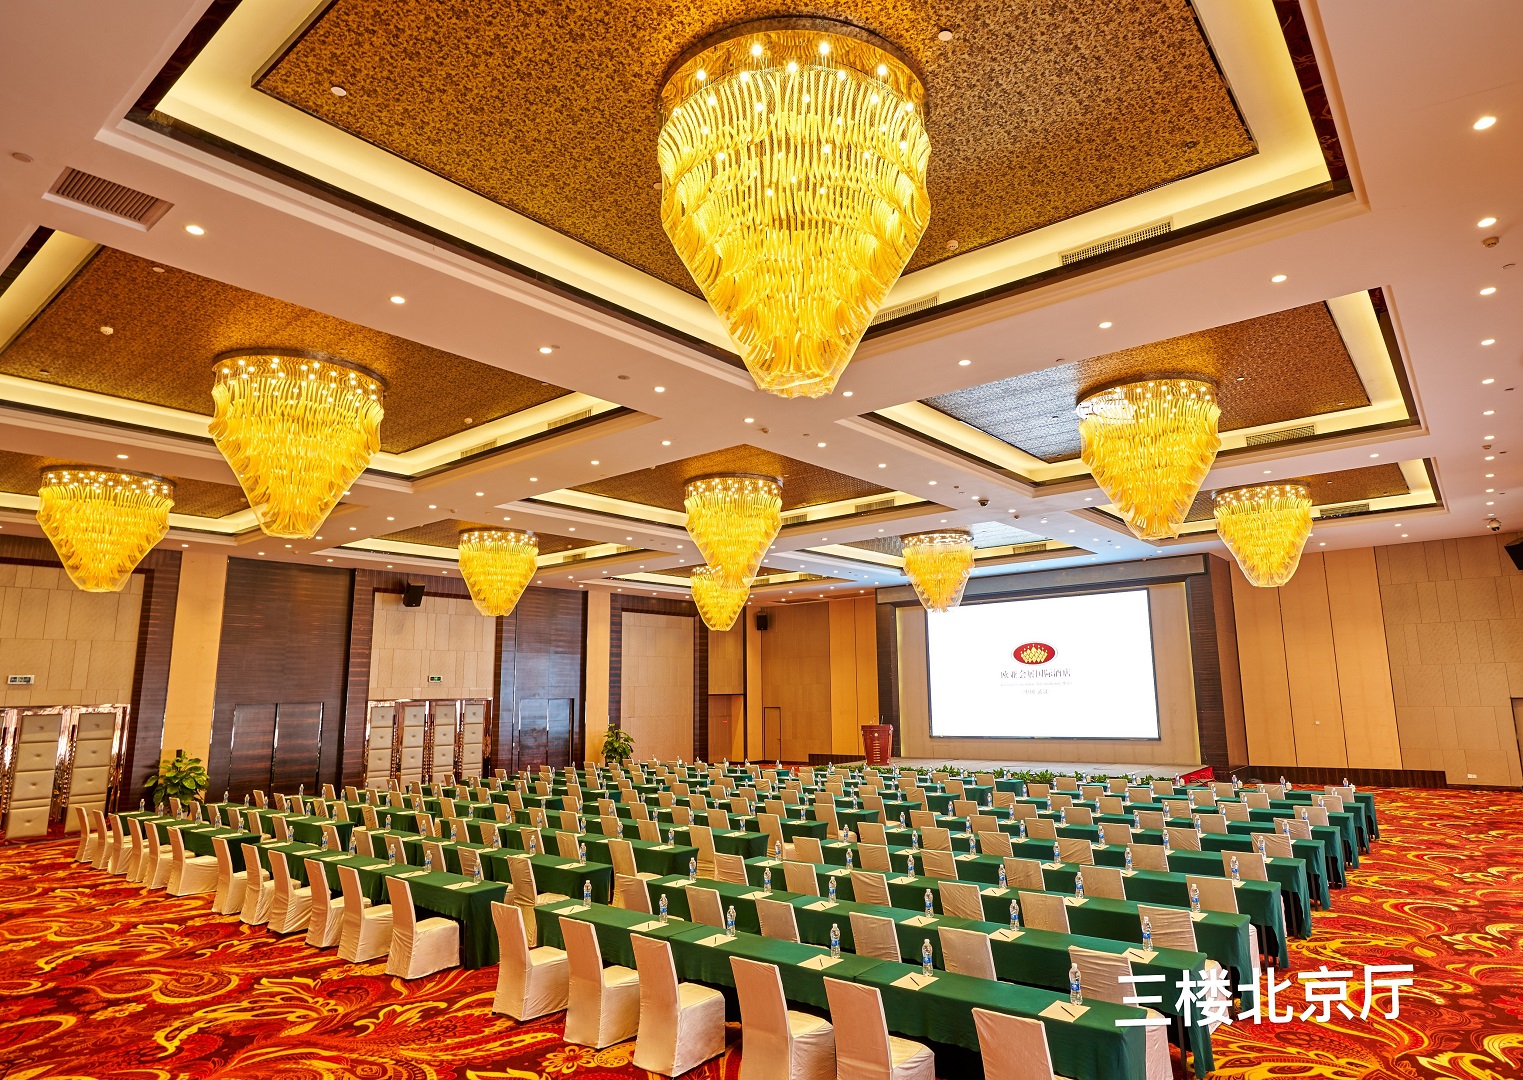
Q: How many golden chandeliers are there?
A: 9